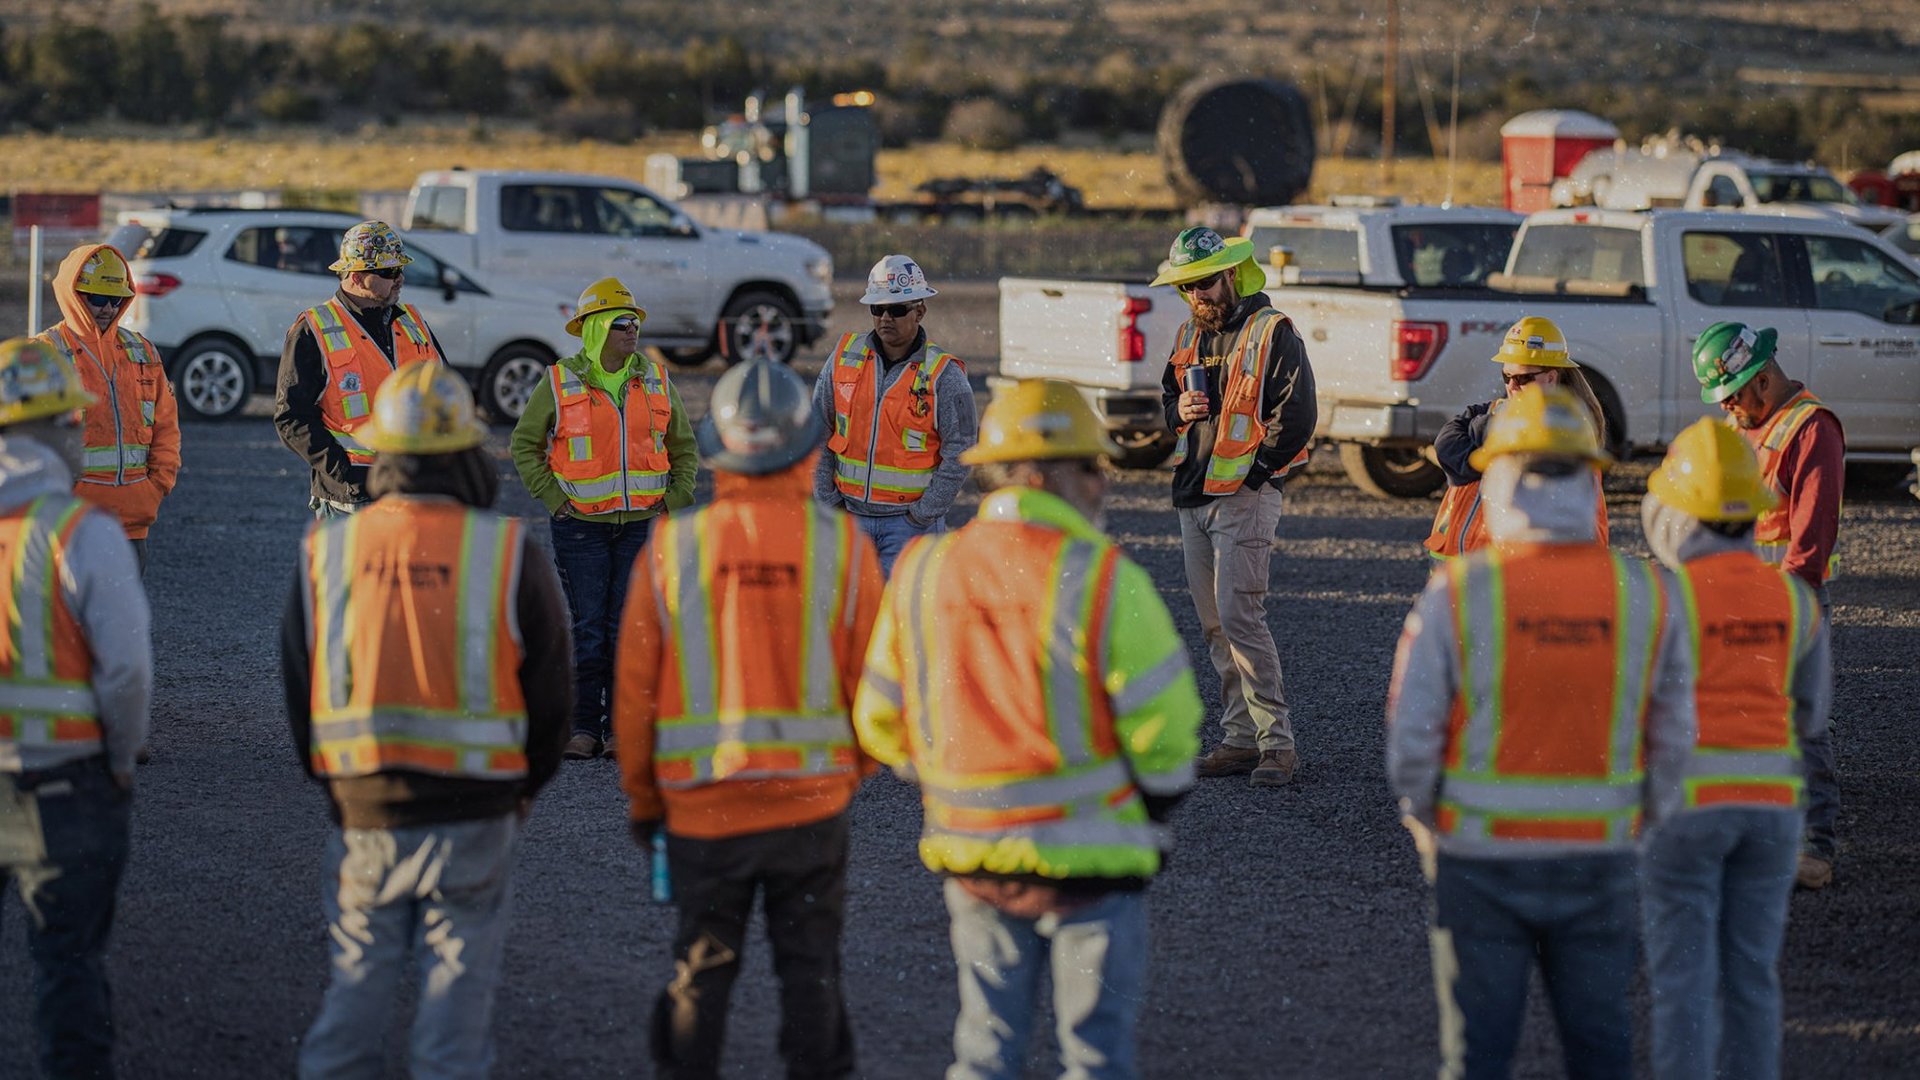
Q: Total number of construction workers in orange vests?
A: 13